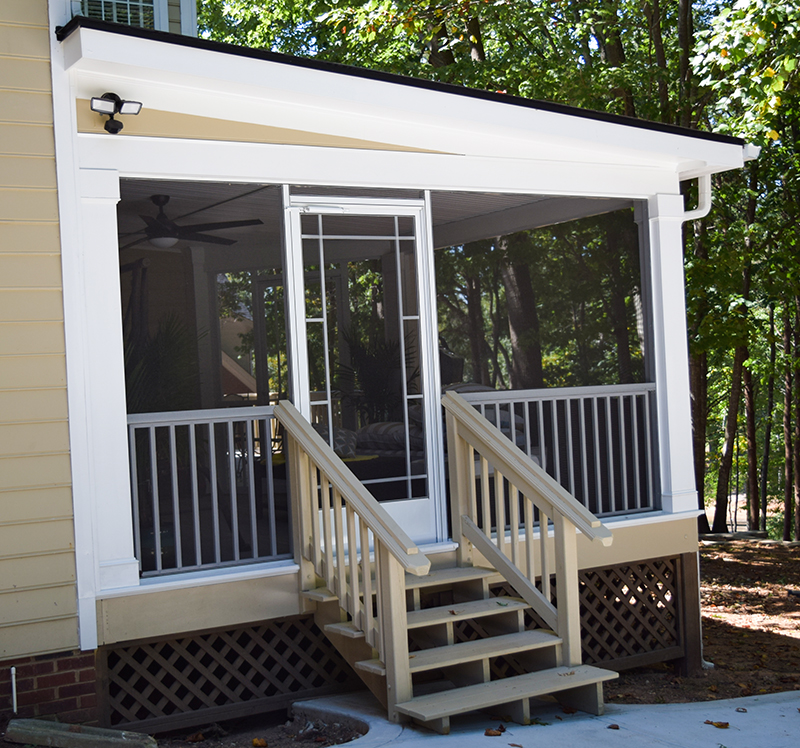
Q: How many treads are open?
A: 4